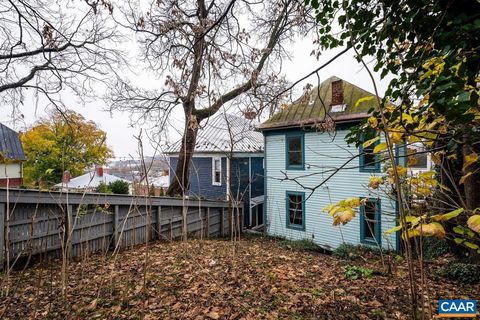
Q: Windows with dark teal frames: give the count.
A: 4